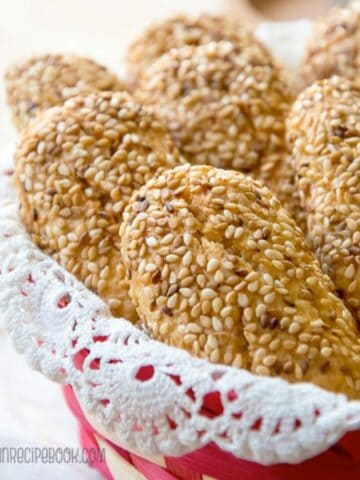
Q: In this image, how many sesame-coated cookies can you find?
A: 7